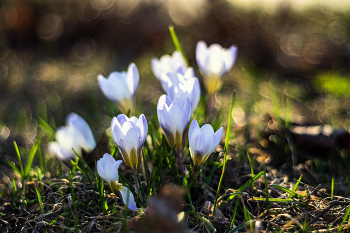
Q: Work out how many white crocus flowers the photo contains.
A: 9